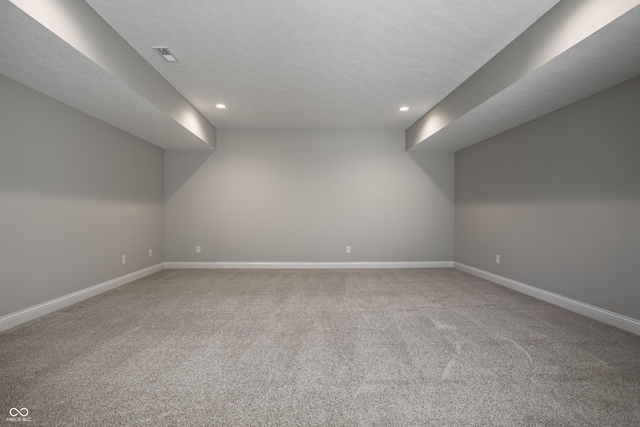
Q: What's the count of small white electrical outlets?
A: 5